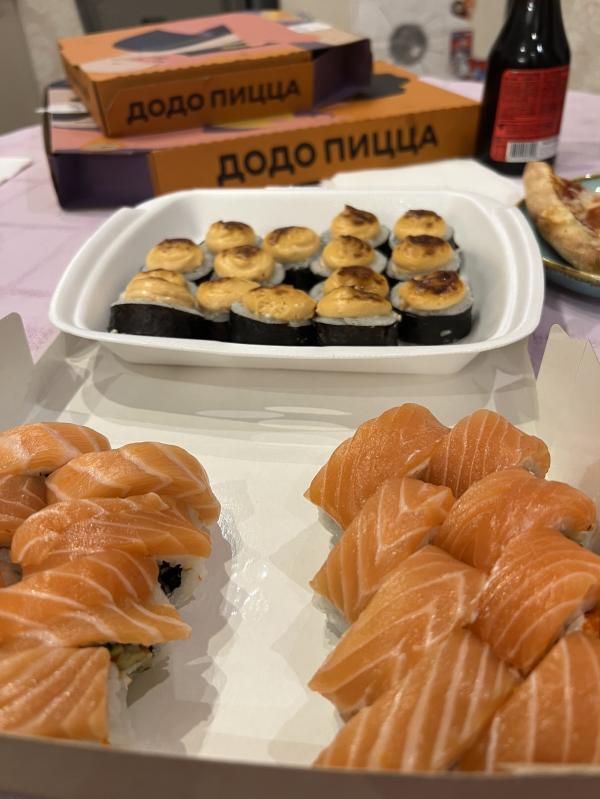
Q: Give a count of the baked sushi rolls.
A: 14